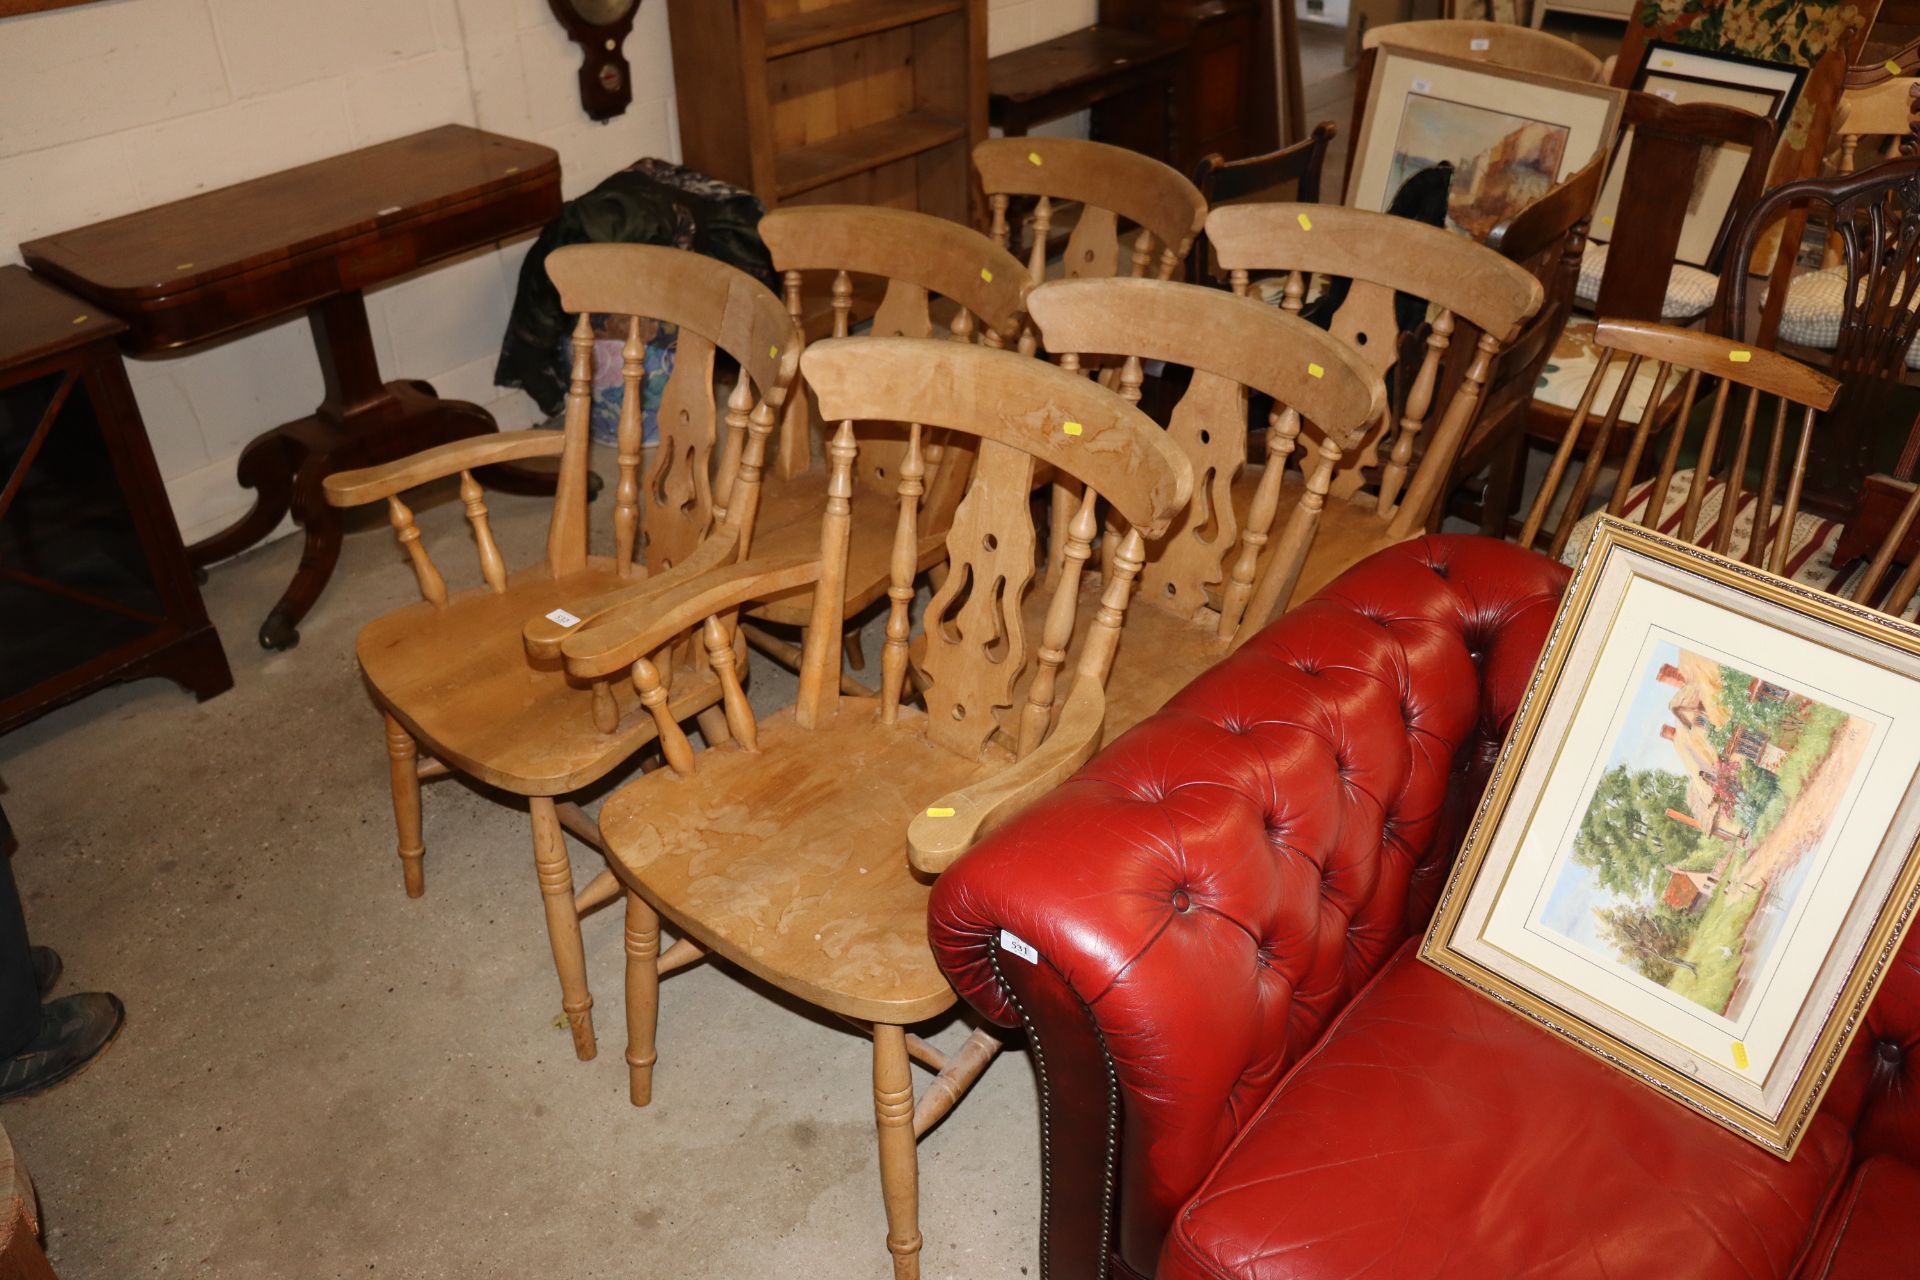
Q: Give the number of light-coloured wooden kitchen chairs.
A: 6